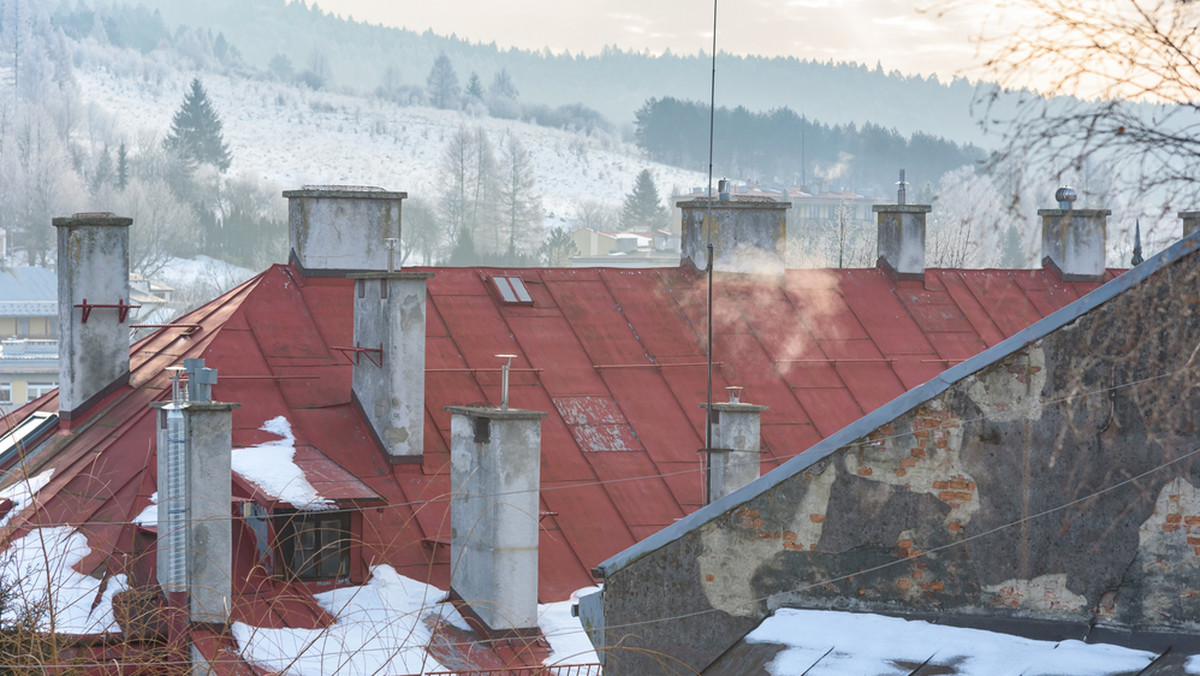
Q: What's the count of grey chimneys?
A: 10